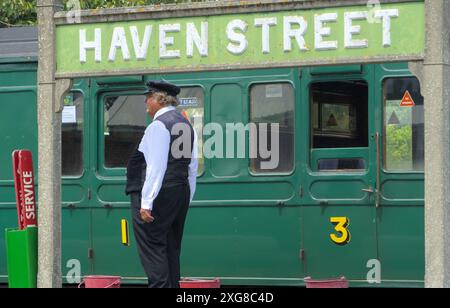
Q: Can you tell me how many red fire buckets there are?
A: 3